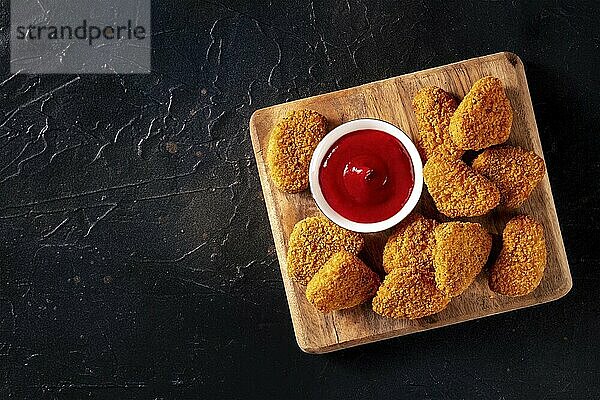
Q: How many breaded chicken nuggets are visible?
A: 11